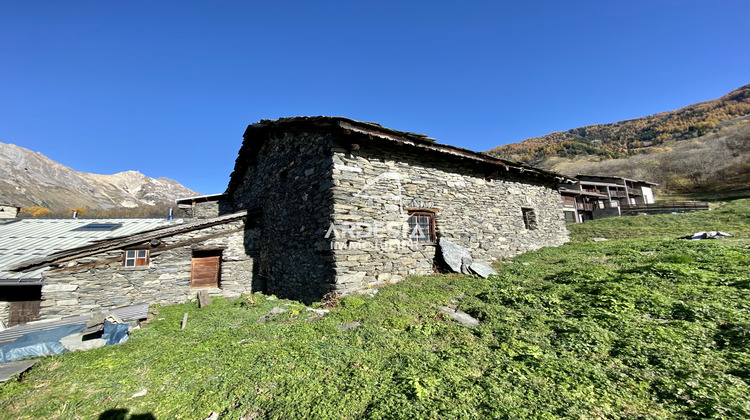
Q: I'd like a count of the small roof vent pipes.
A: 2